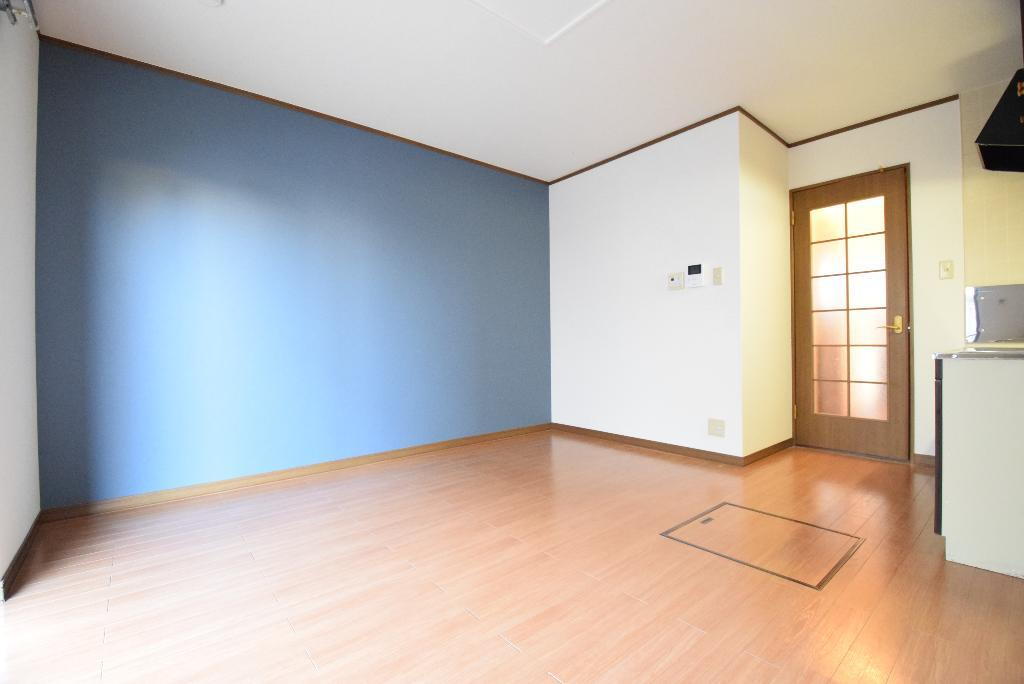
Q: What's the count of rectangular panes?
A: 12